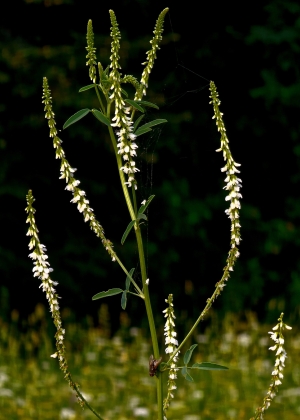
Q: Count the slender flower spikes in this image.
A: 8